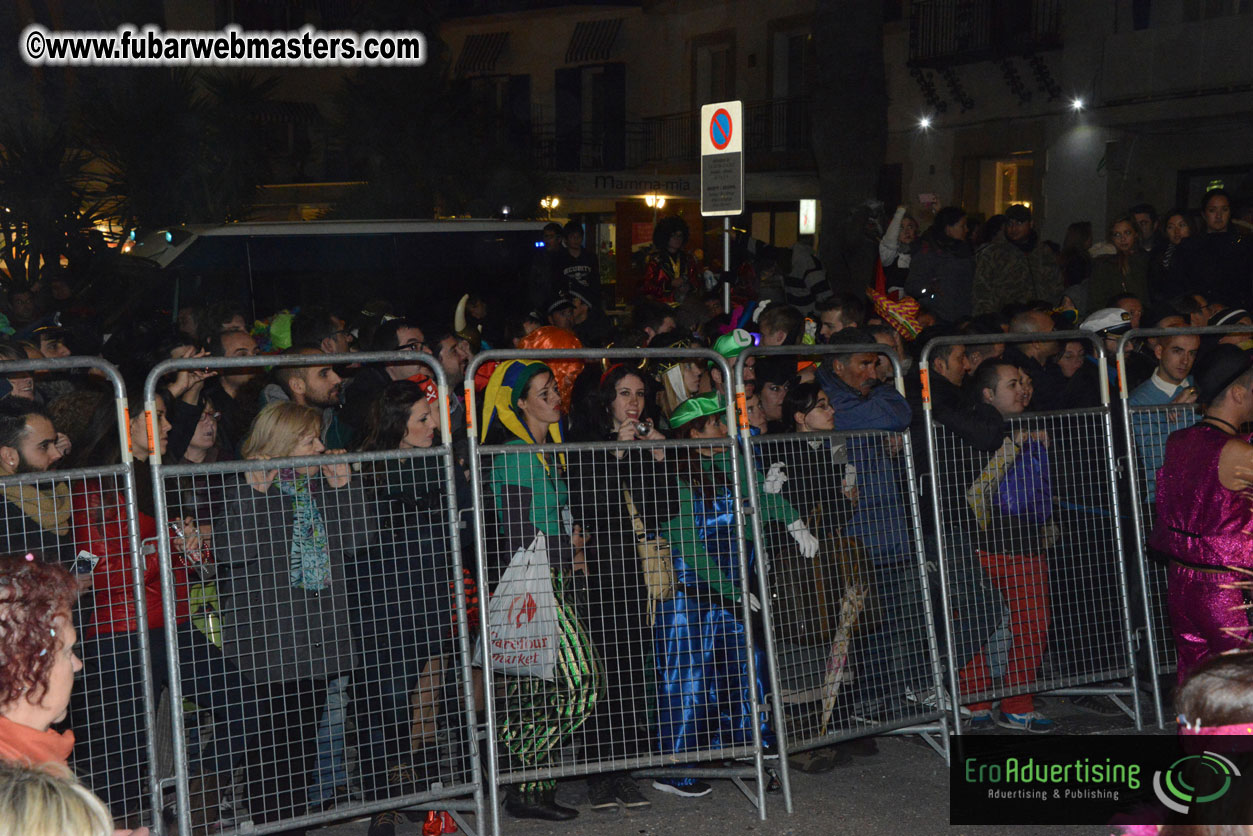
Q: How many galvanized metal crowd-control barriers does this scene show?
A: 6